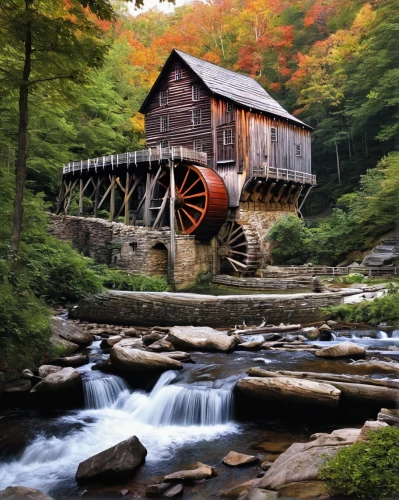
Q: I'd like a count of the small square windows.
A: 11